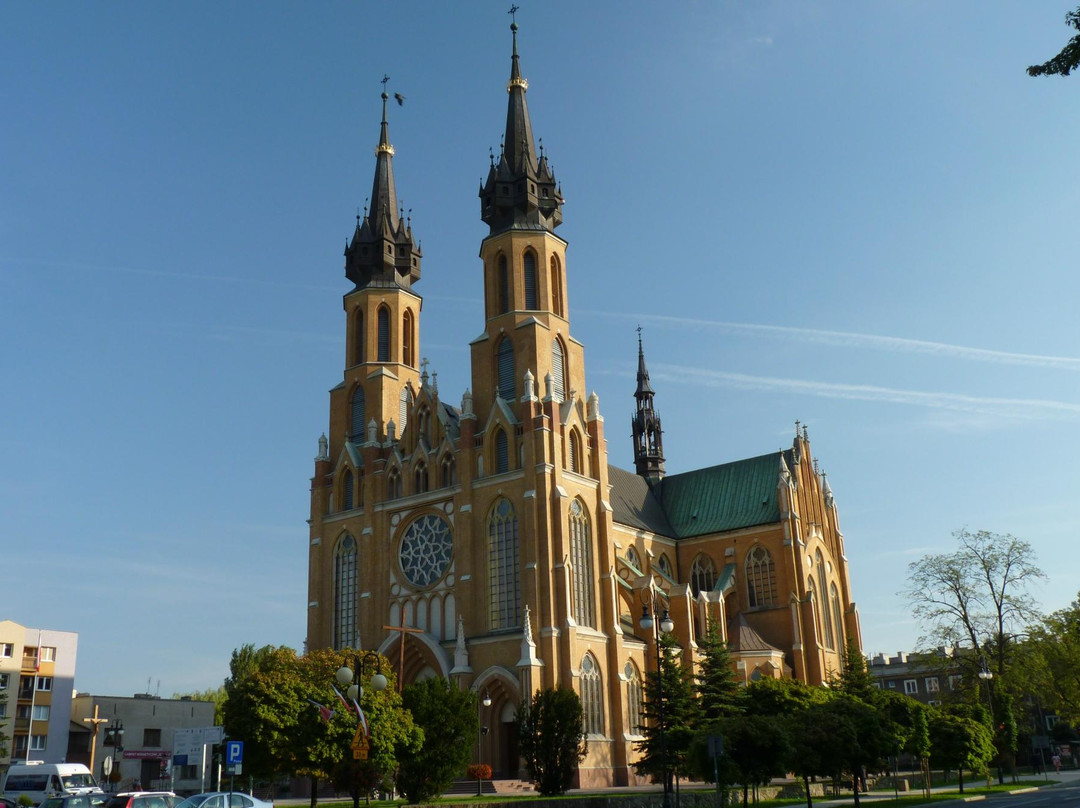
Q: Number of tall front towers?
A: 2